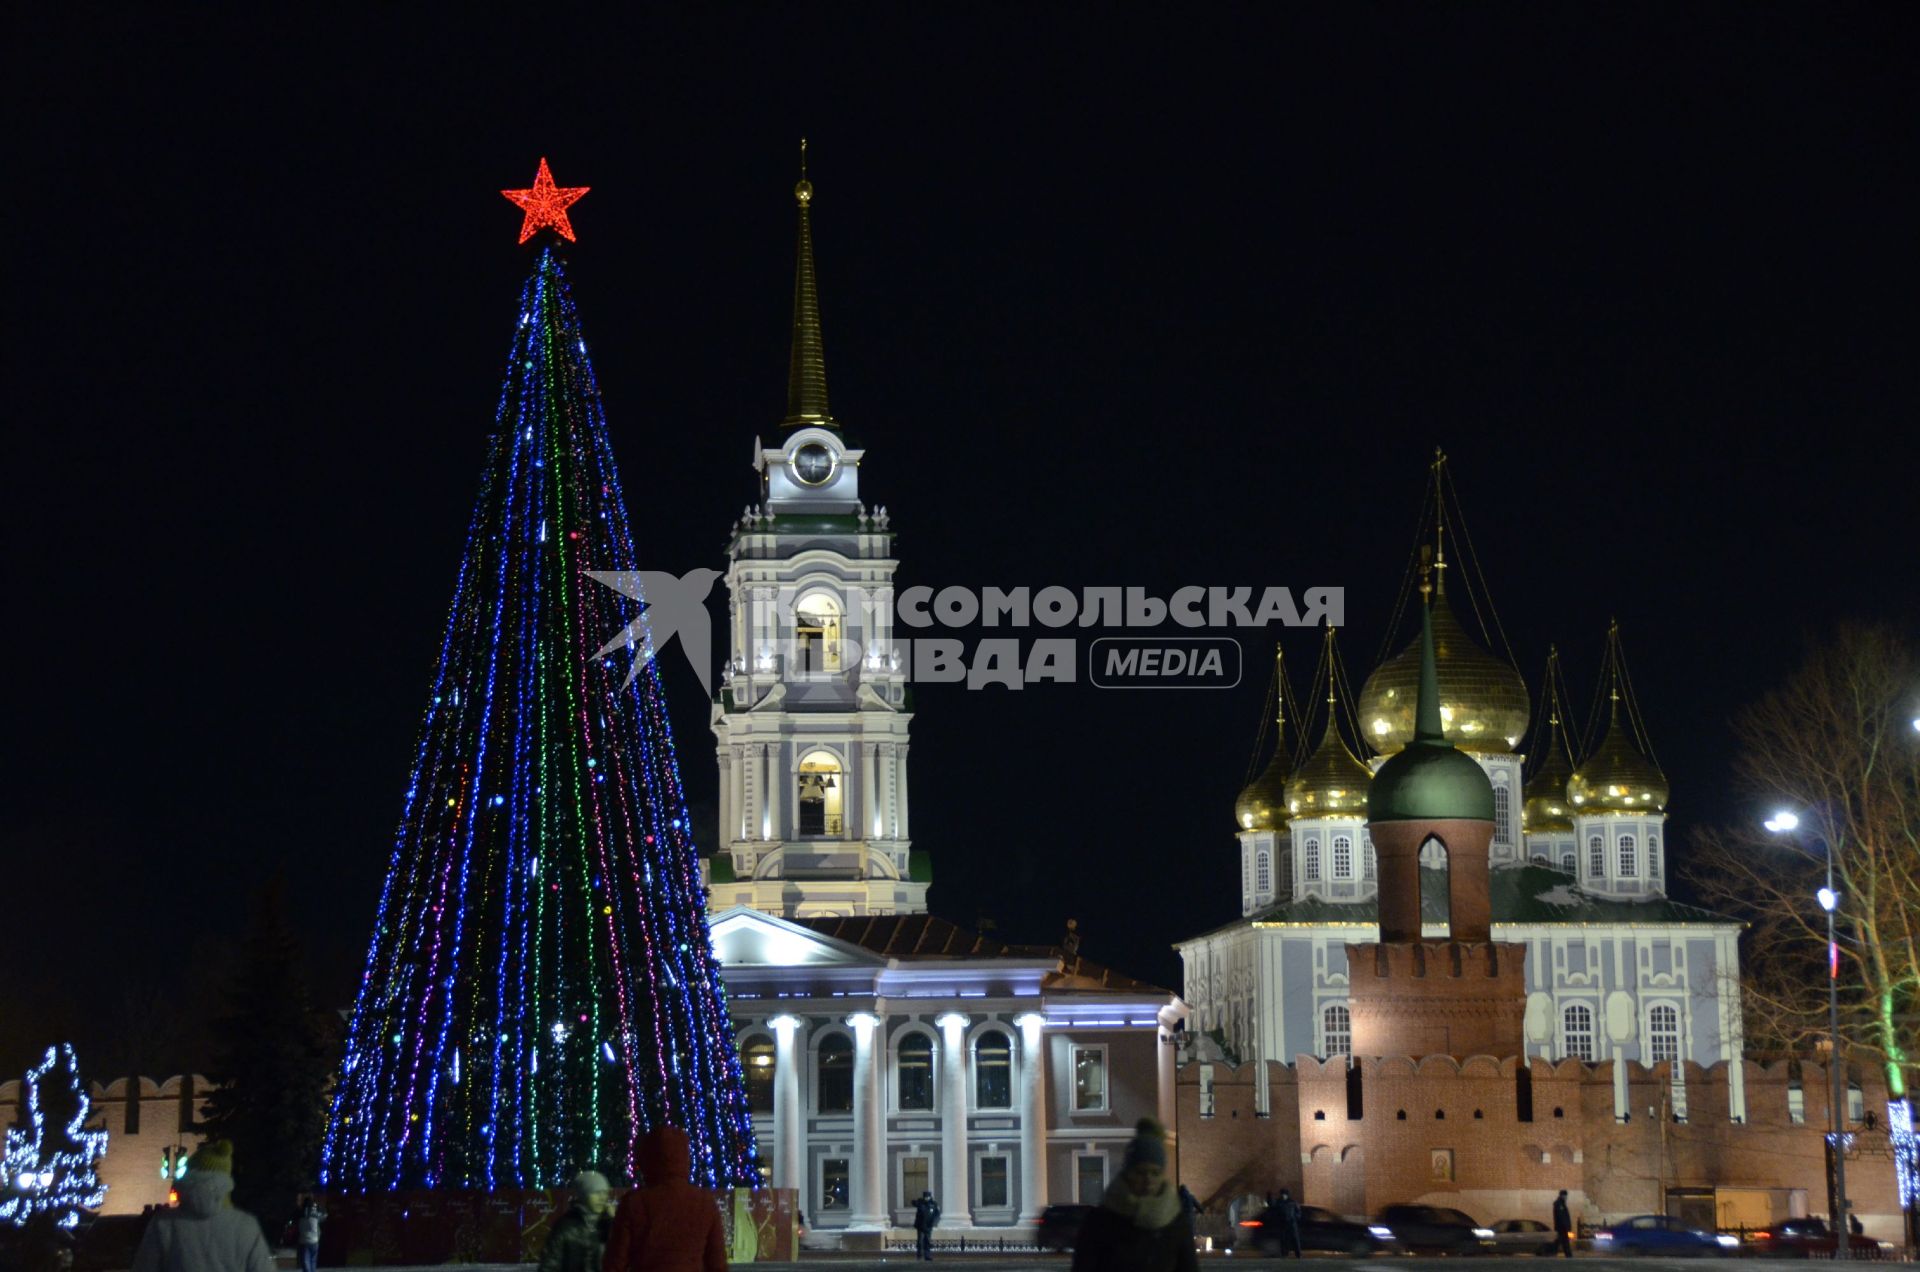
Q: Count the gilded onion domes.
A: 5